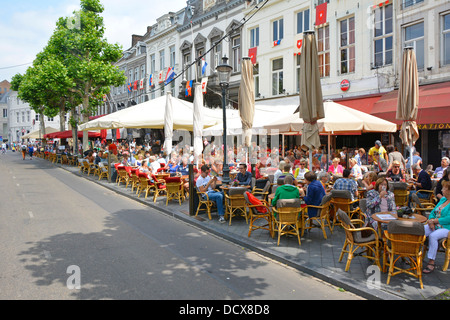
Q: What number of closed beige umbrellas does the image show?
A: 3